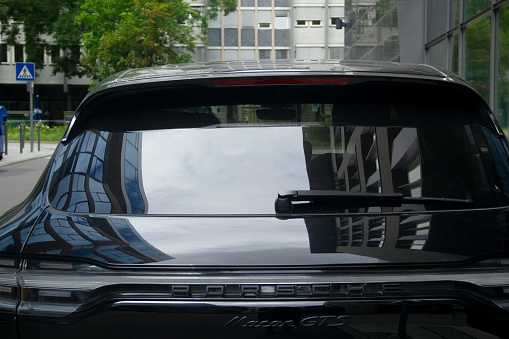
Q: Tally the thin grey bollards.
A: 4